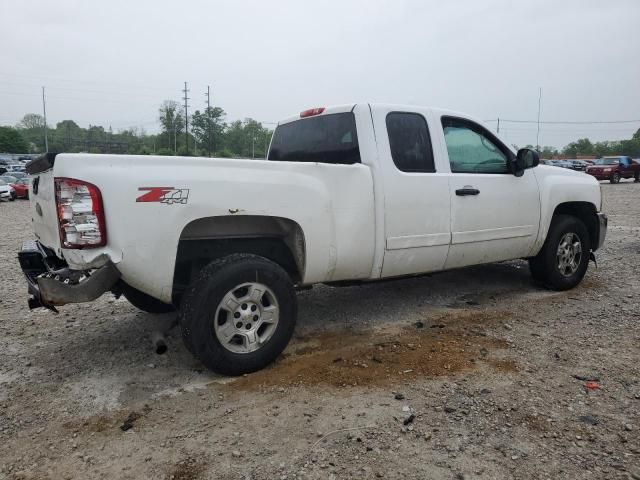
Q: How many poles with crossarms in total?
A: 2